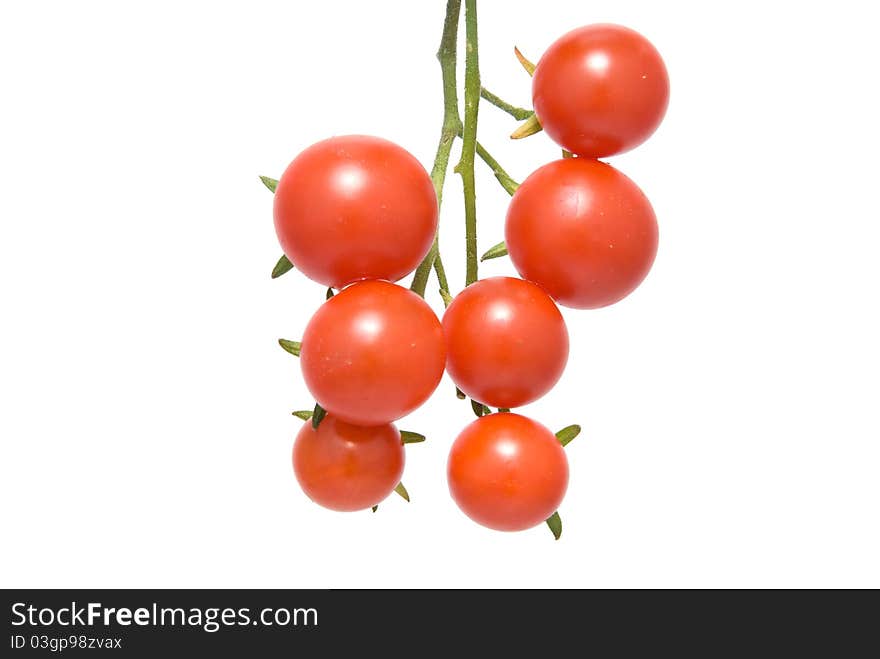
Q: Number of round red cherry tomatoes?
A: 7